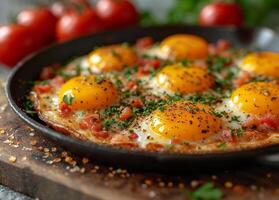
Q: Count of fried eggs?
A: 7